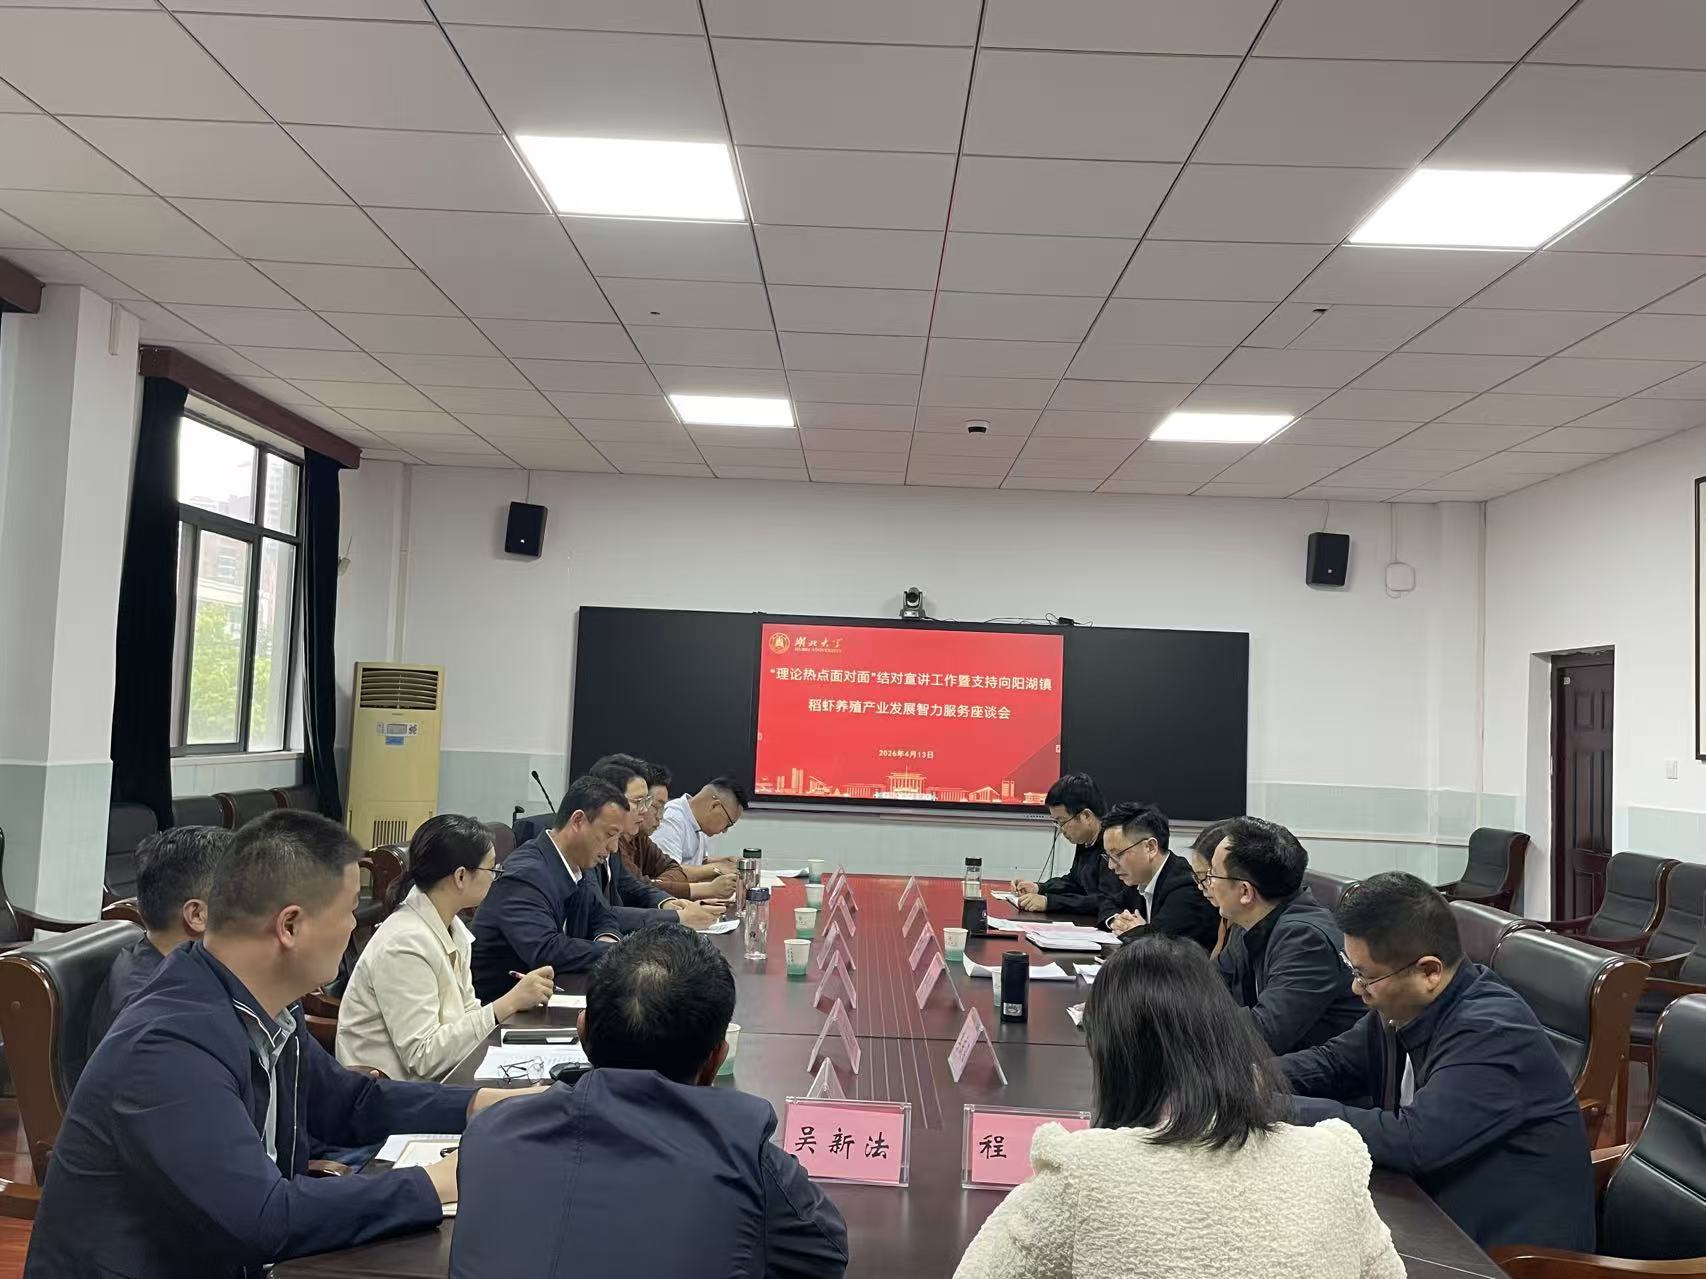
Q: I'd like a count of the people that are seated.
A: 14